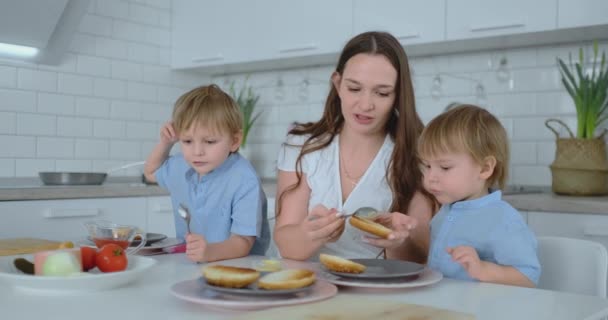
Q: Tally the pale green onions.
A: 1